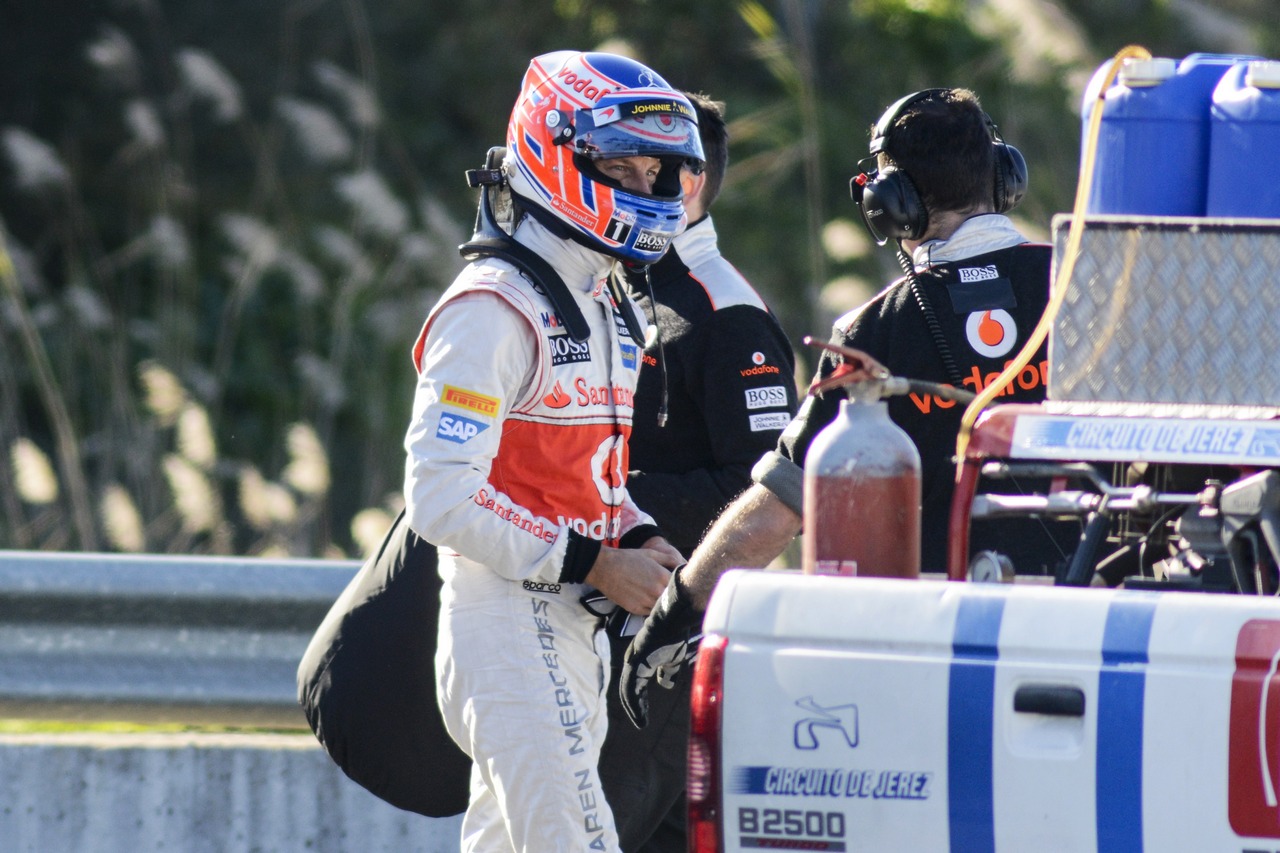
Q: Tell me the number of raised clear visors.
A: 1